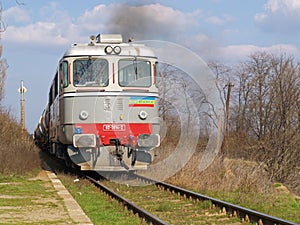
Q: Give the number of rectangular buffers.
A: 2